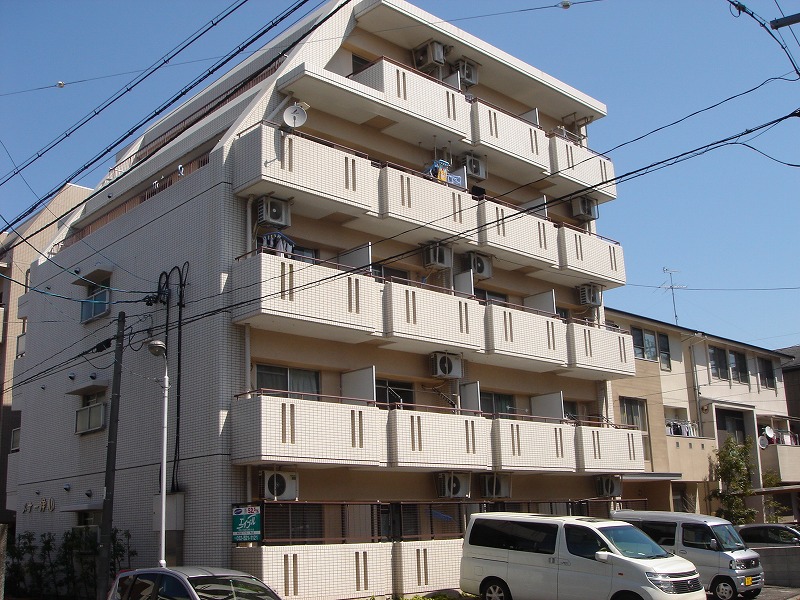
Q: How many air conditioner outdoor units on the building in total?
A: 13